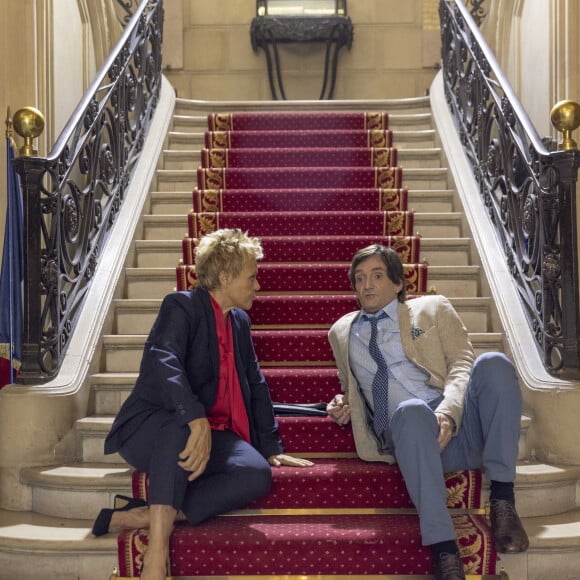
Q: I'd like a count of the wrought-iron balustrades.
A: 2